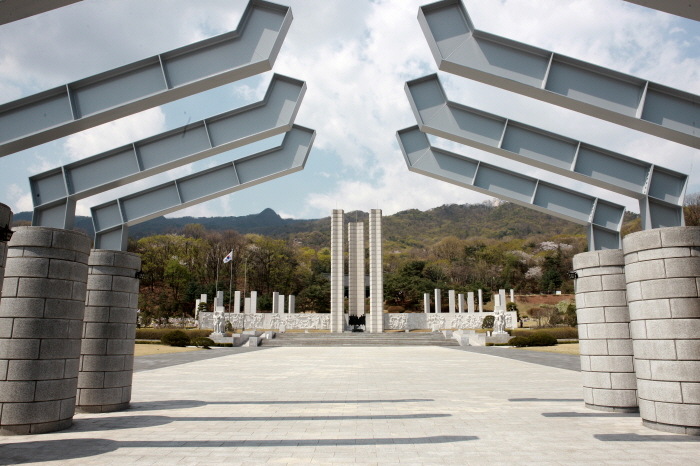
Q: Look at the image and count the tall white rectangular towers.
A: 3